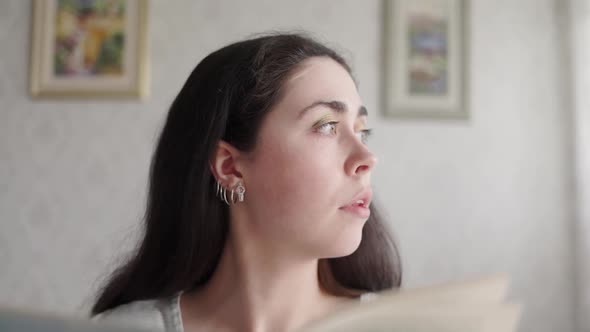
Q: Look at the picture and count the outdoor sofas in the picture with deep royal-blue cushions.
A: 0